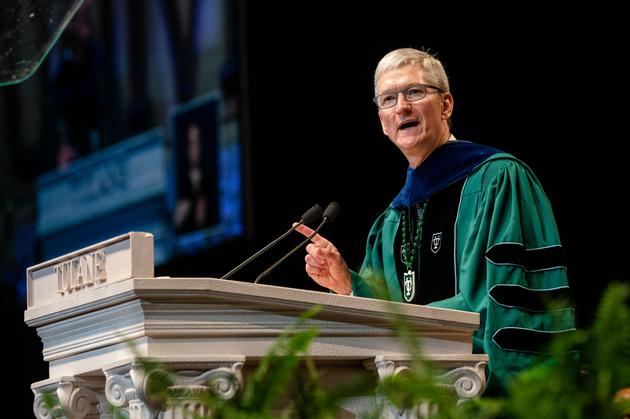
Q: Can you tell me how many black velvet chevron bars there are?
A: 3